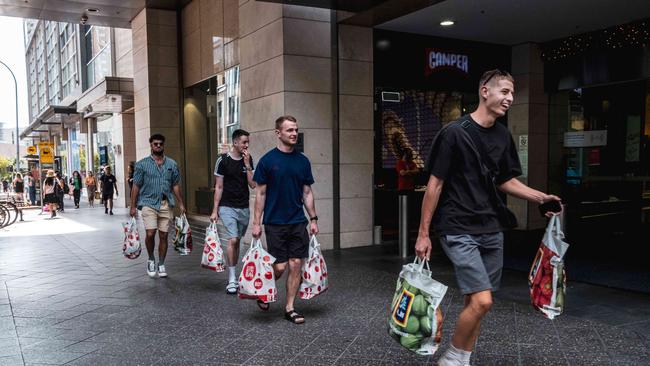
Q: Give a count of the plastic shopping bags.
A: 7